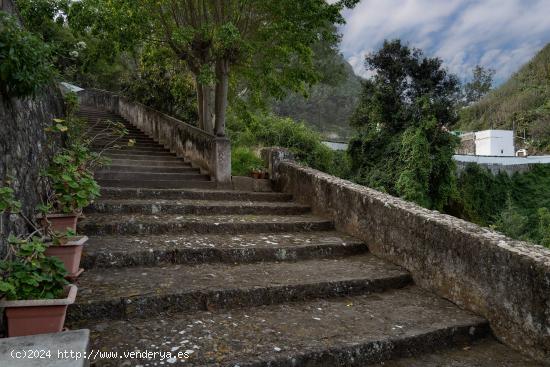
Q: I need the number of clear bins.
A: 0